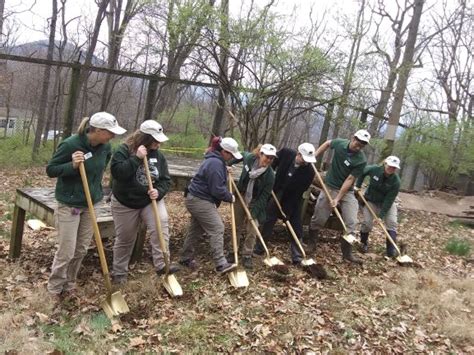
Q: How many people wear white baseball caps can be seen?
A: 7